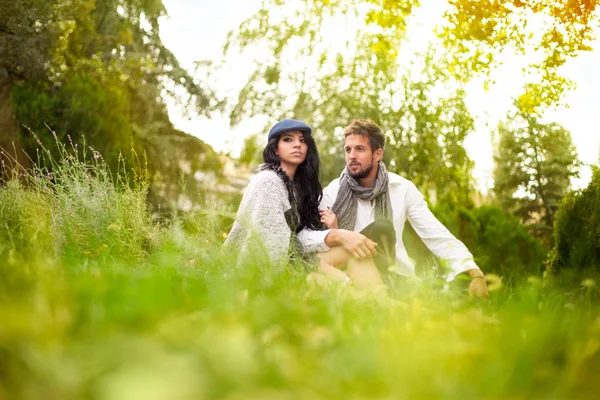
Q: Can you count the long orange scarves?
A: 0